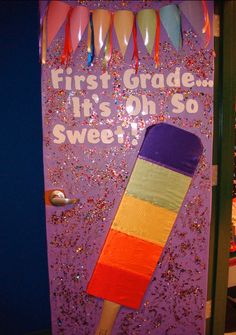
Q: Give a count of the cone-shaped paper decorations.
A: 7